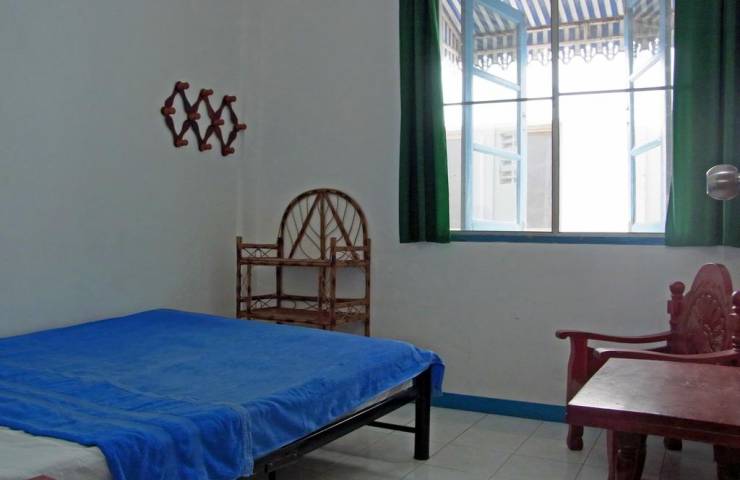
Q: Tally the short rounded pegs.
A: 10